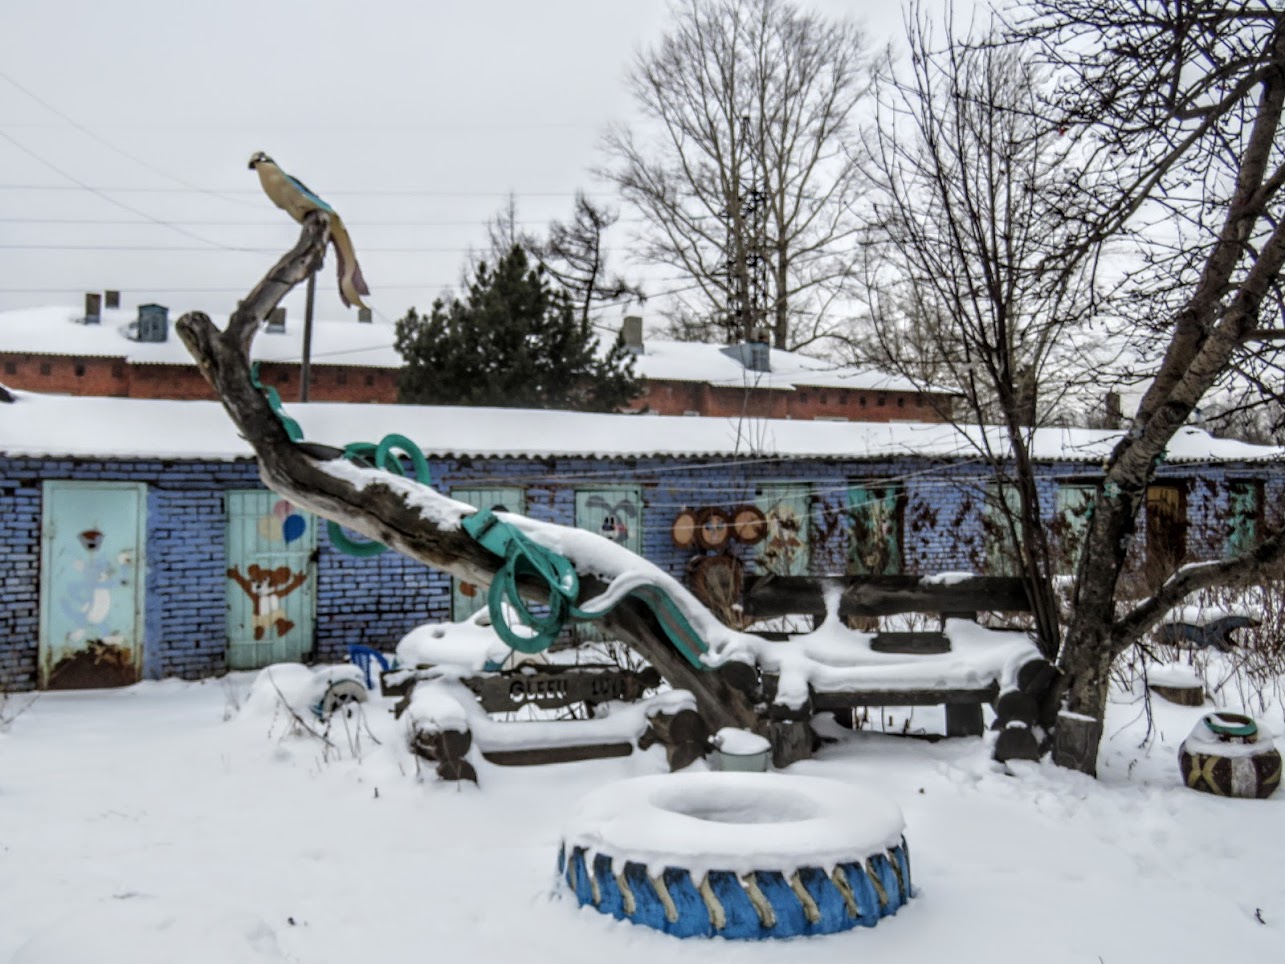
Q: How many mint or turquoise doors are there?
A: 9